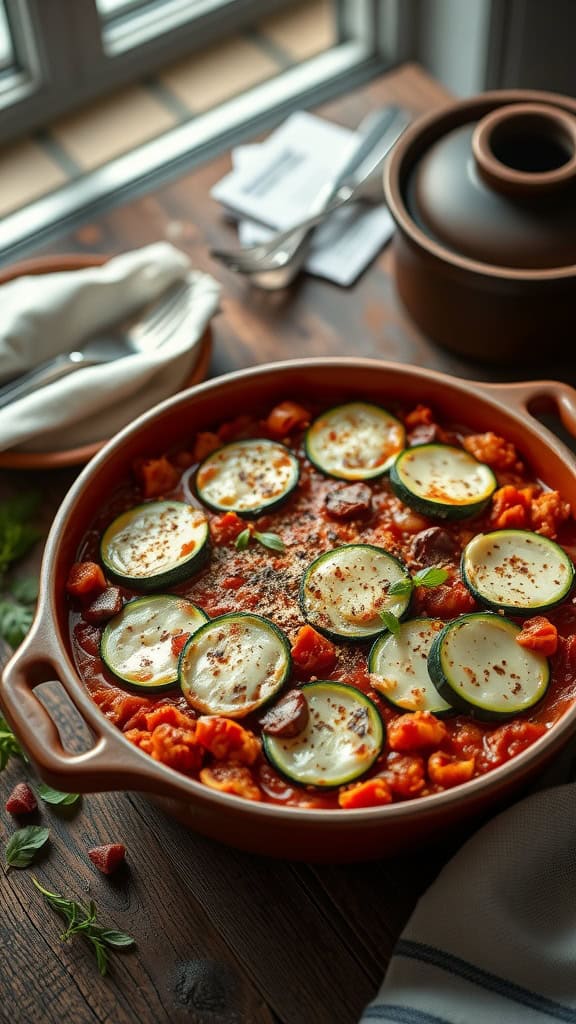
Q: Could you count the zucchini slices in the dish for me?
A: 11